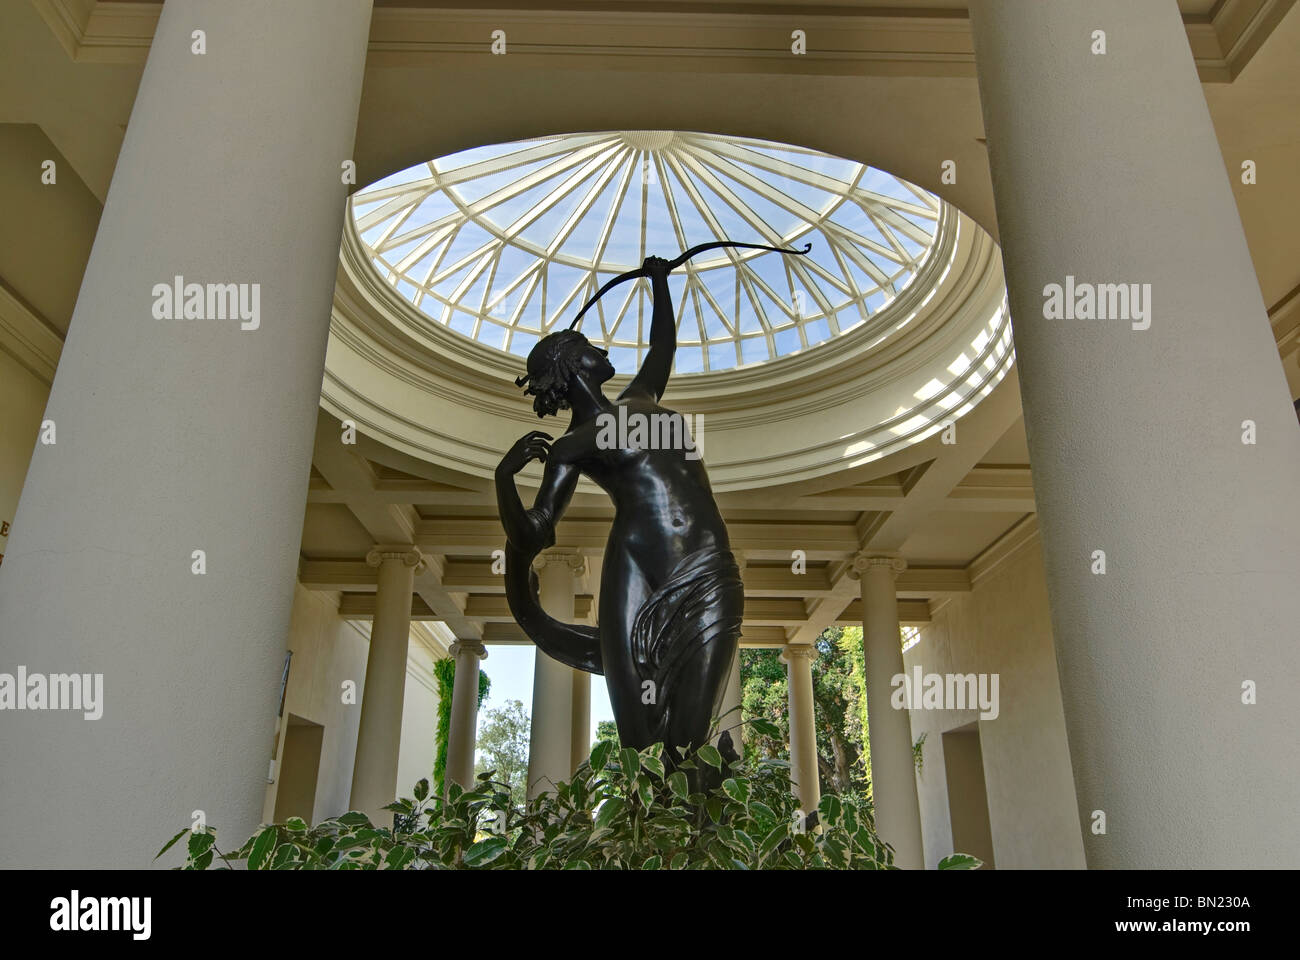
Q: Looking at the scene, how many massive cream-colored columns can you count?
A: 2